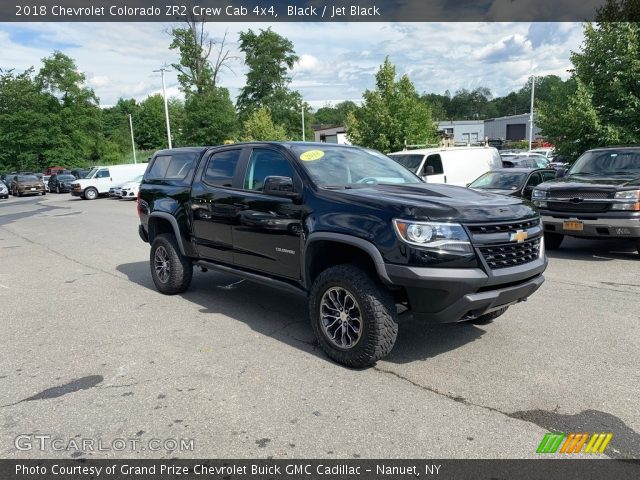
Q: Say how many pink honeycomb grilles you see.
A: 0